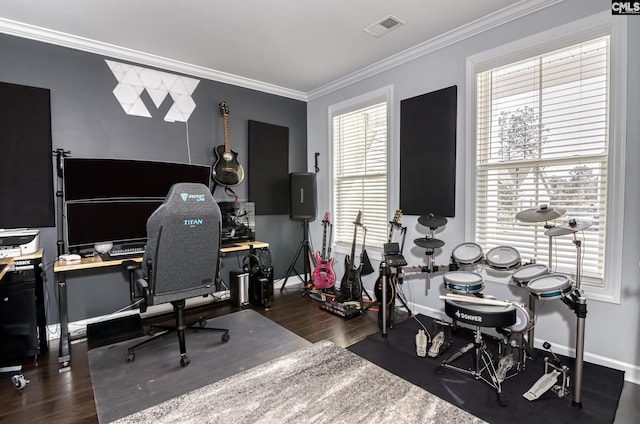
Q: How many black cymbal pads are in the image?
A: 2